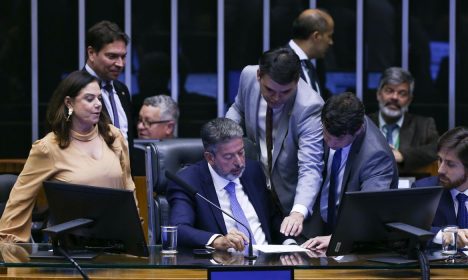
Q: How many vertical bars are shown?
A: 10